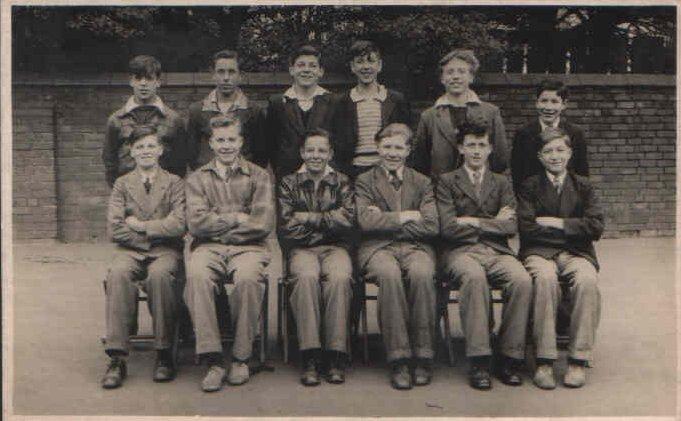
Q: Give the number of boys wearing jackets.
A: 12